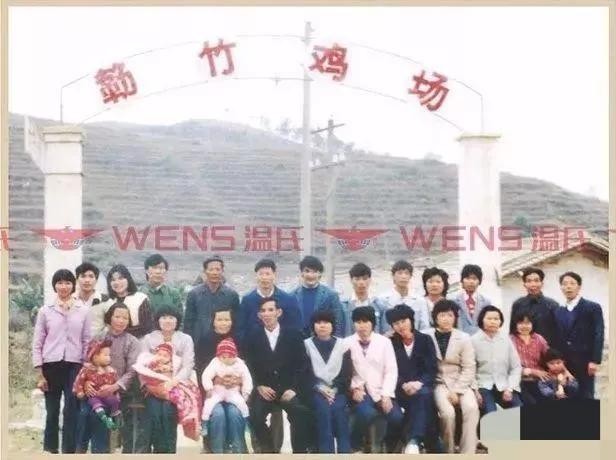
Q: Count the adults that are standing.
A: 13